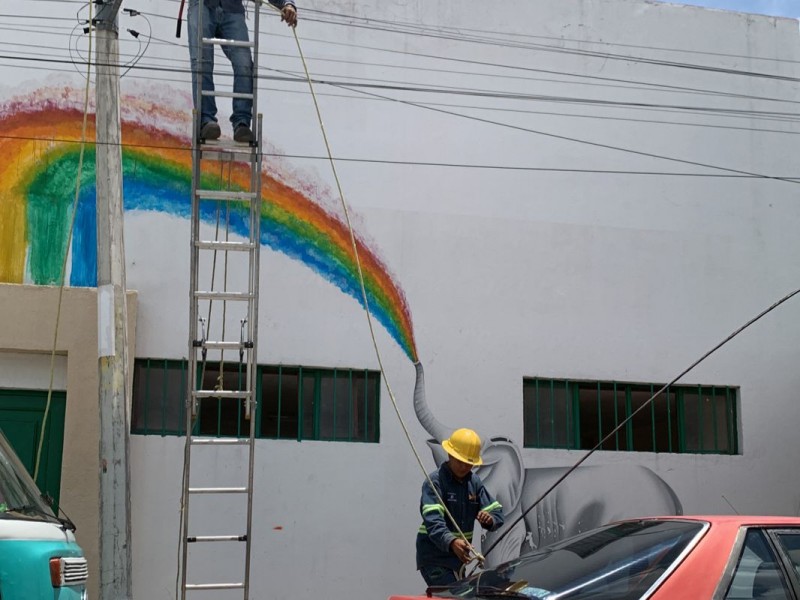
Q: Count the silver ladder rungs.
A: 12